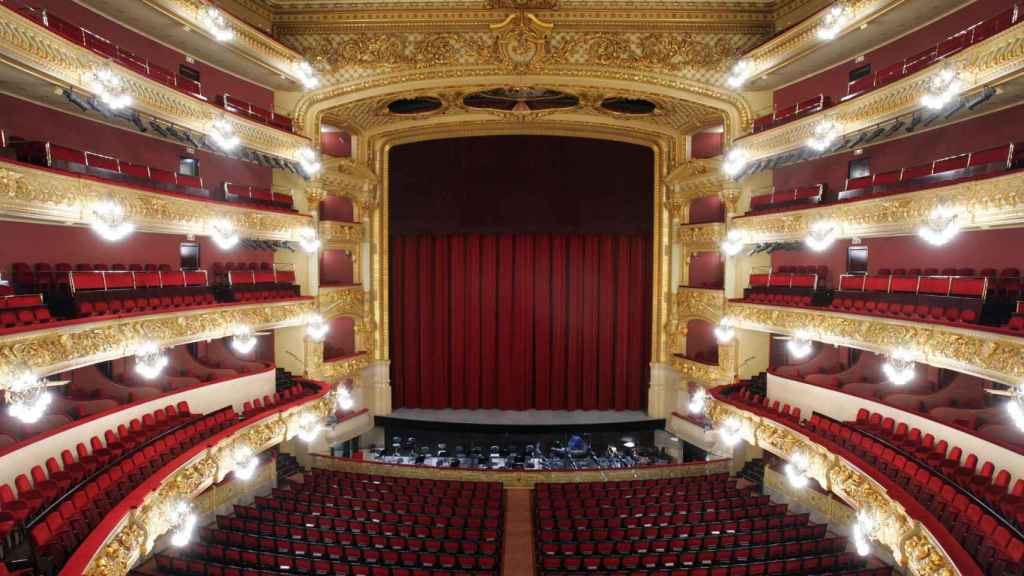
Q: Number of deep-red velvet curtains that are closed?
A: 1